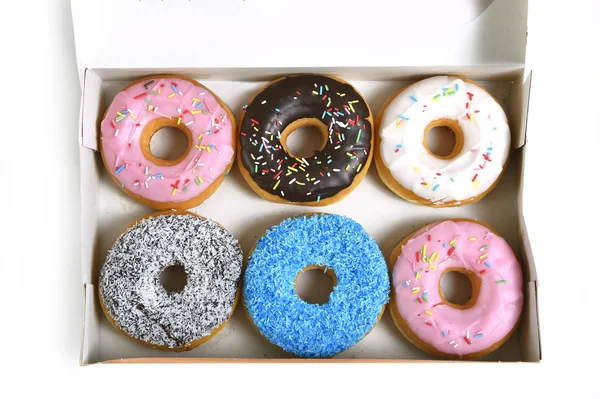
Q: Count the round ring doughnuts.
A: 6